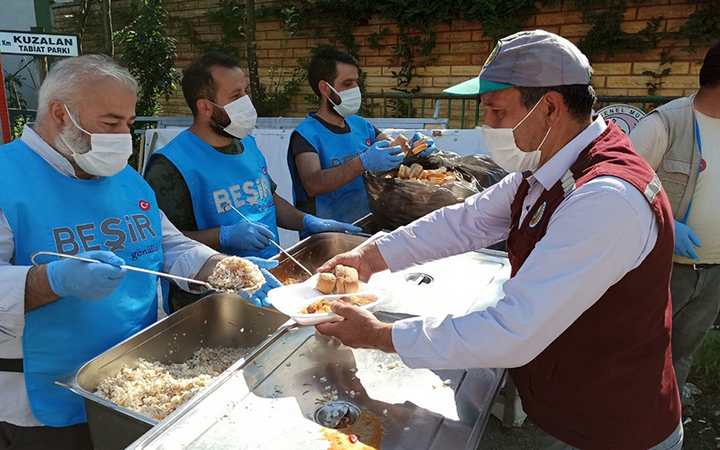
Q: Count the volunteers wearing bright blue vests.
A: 3